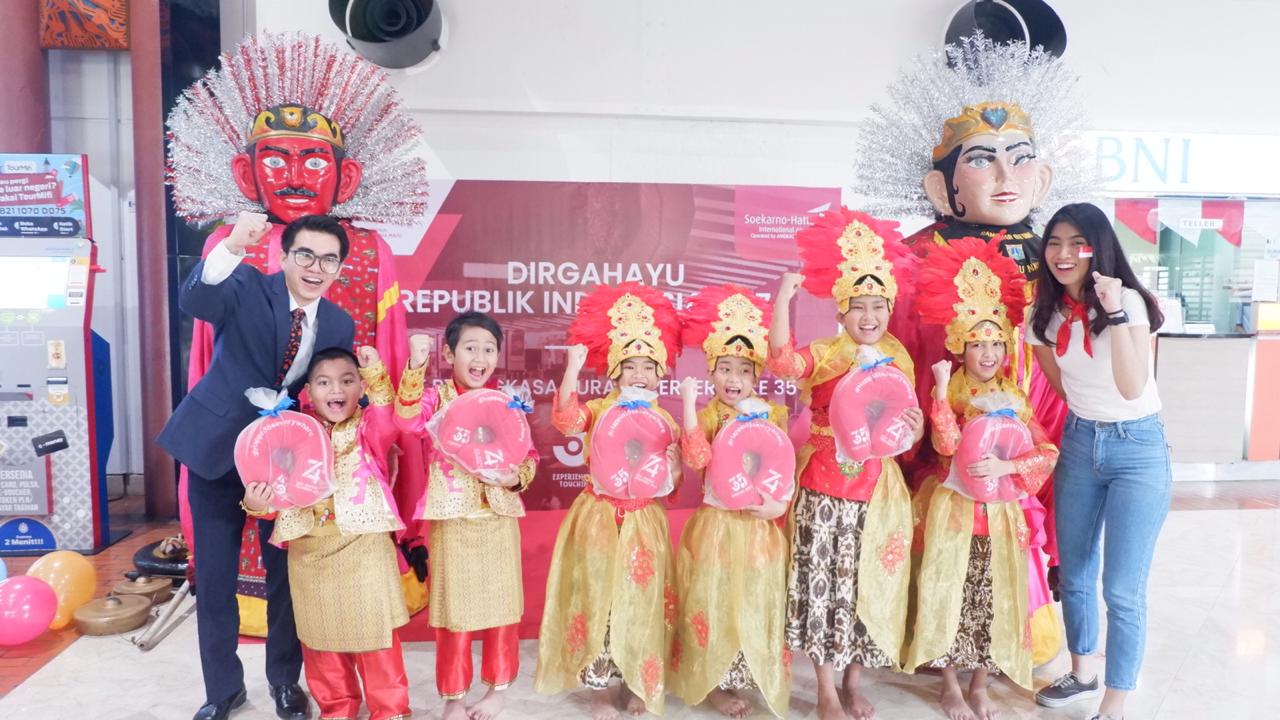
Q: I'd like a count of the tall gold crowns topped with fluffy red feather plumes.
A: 4